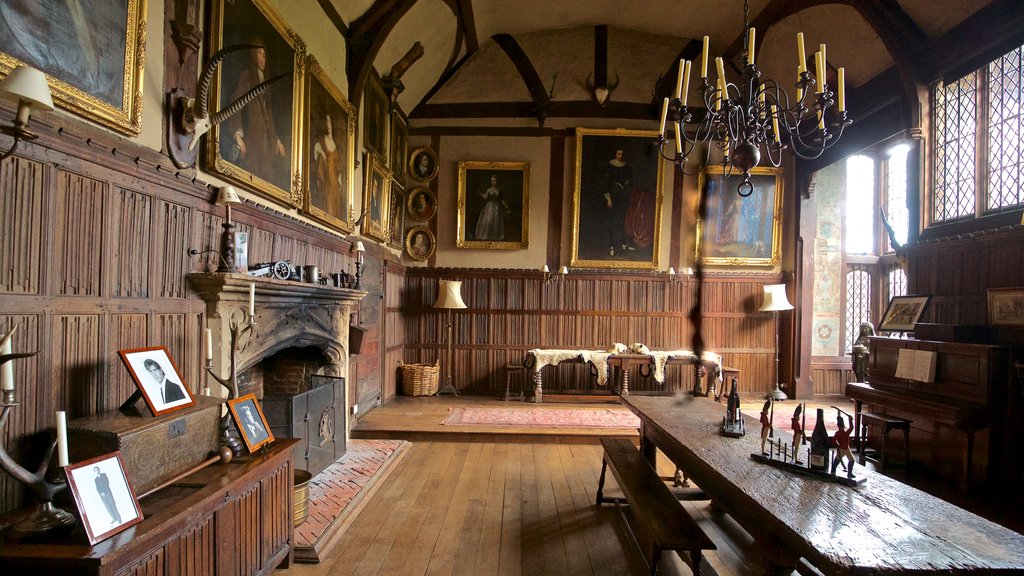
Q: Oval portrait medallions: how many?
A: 3